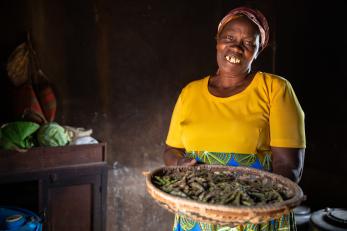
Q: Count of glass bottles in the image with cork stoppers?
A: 0